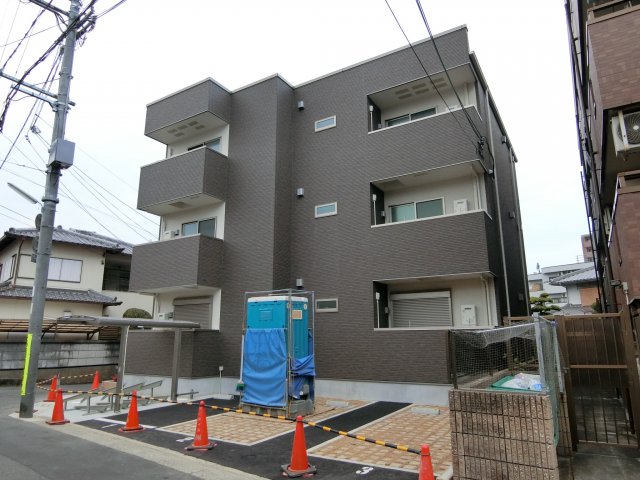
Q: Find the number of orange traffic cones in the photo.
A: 7